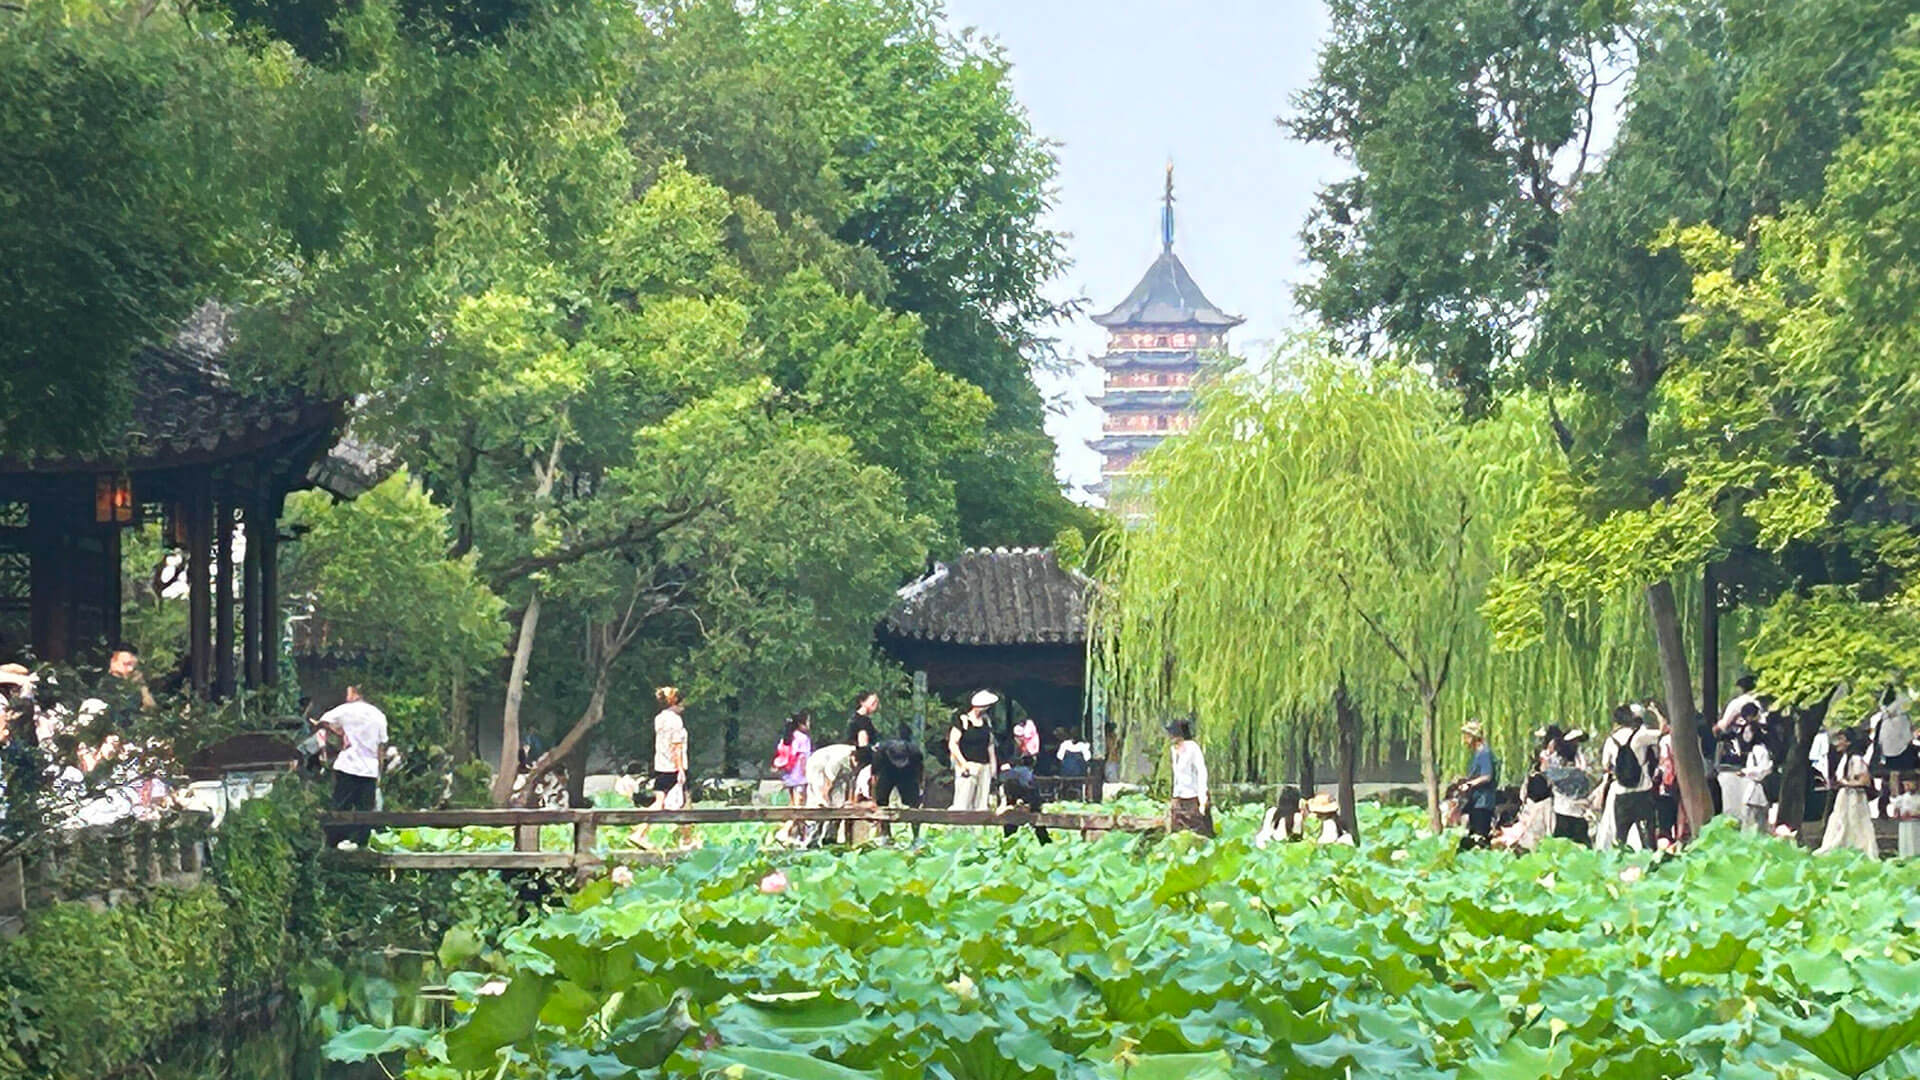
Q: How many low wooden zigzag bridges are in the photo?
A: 1